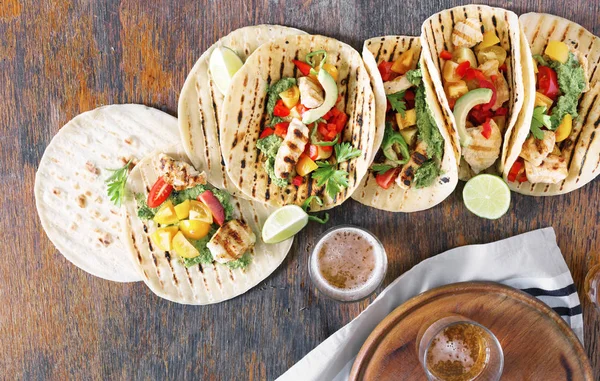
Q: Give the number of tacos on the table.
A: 5